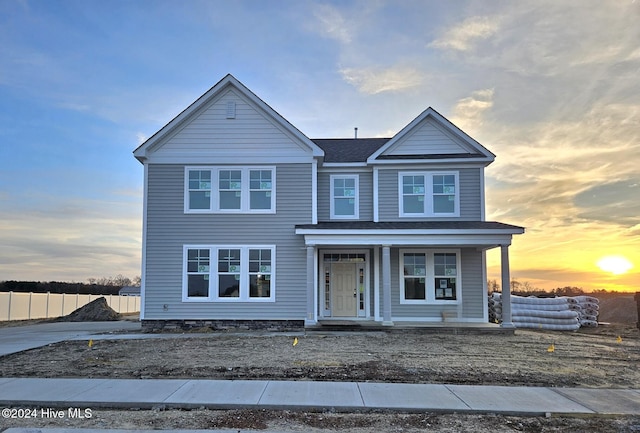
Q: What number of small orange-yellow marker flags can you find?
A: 4